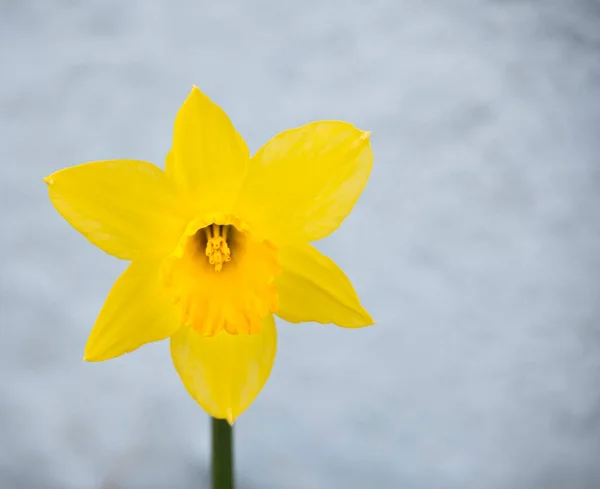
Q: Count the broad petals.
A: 6